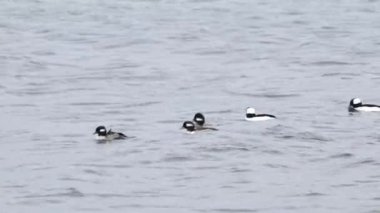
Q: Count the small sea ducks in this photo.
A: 5